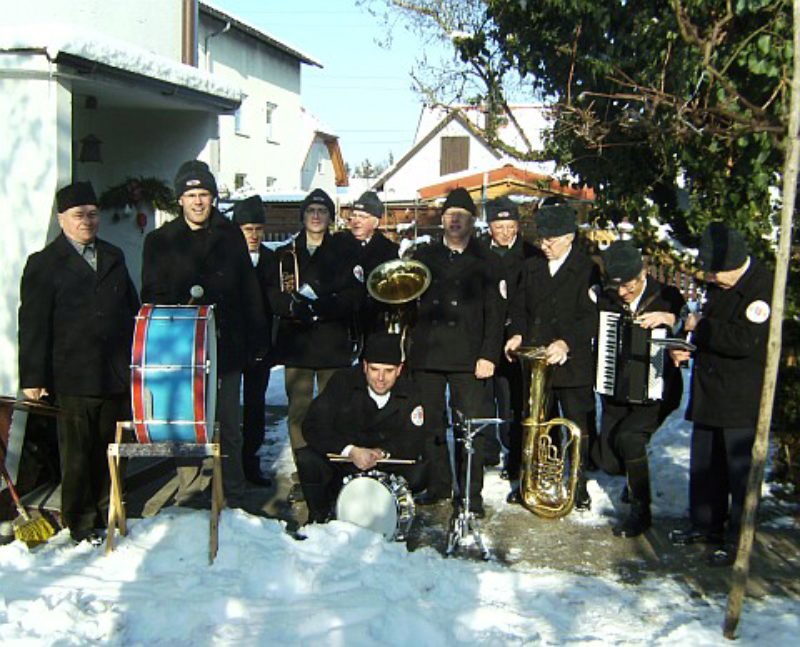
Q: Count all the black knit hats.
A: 11